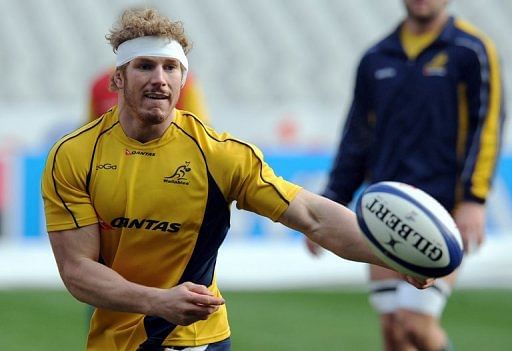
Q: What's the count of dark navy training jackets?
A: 1